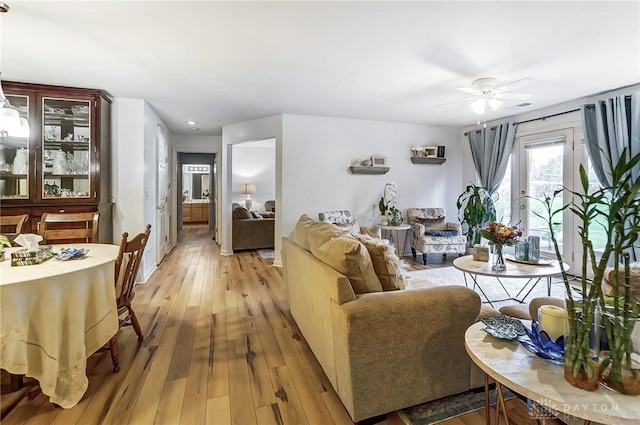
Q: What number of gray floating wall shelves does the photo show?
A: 2